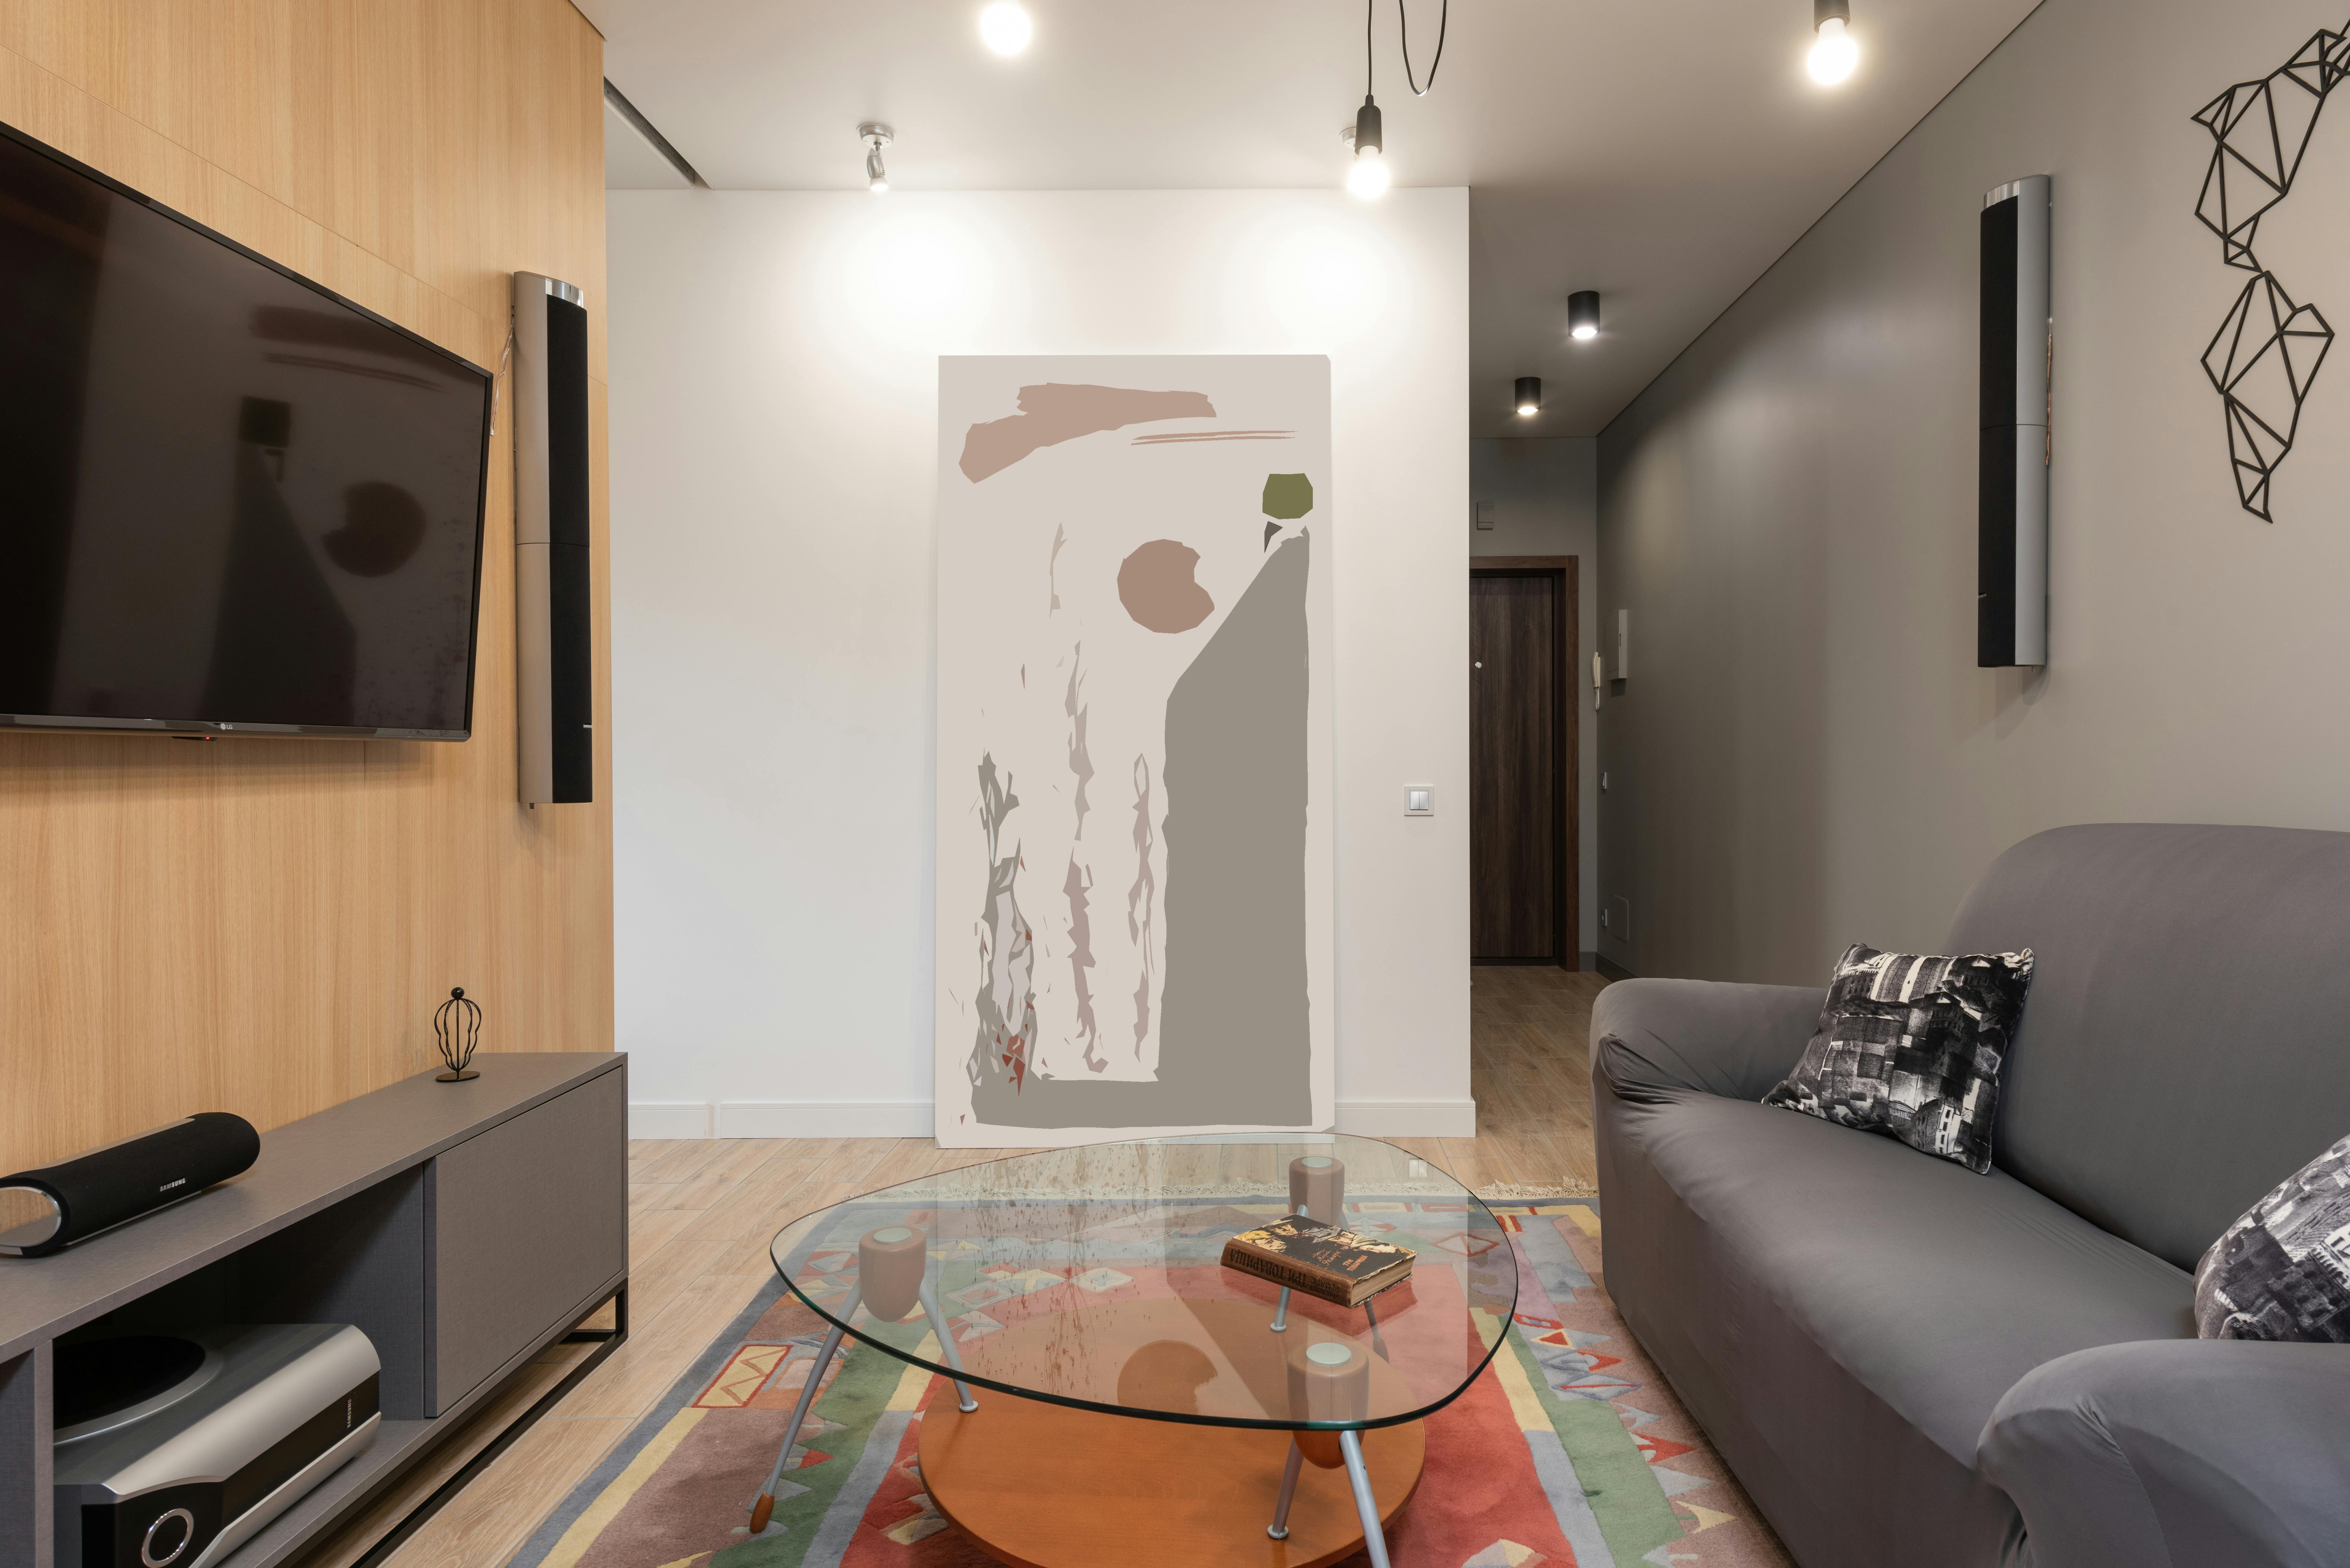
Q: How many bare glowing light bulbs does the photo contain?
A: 3